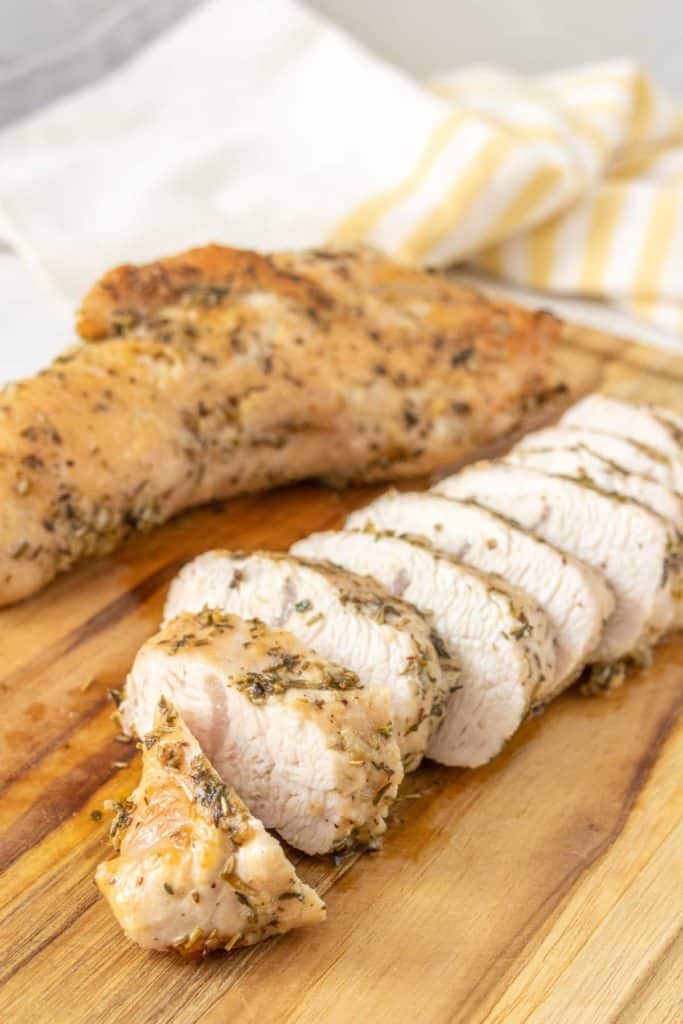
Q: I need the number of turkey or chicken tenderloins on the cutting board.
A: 2